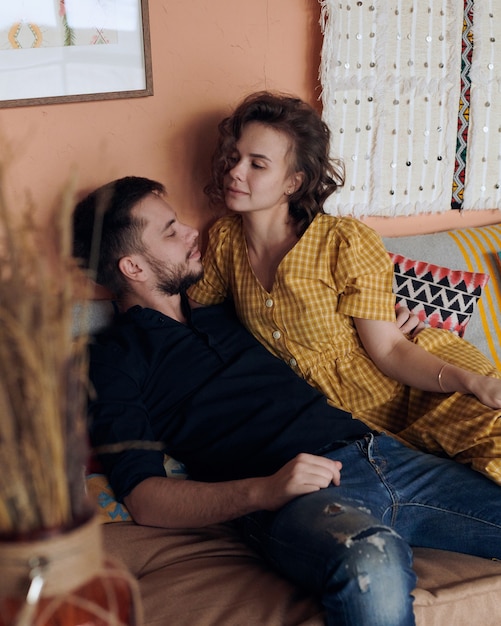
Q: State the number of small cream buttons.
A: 3